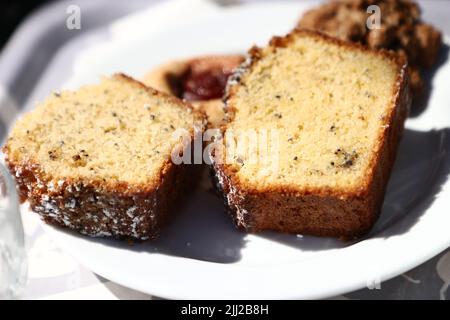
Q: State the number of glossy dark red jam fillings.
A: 1